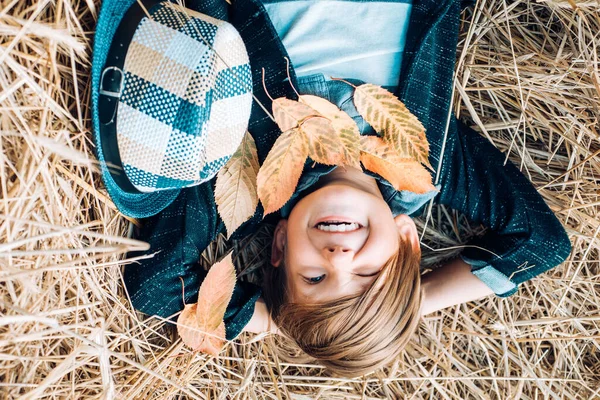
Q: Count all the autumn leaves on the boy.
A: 8